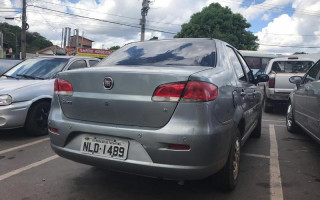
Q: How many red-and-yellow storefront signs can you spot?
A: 1